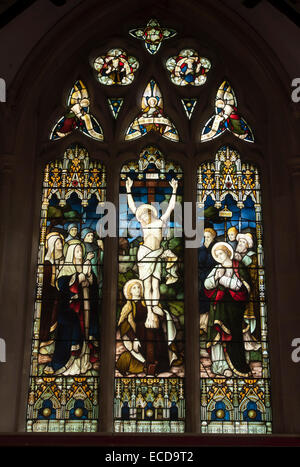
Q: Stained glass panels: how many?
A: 11